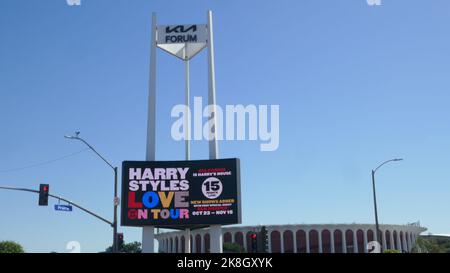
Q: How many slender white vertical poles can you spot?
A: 3